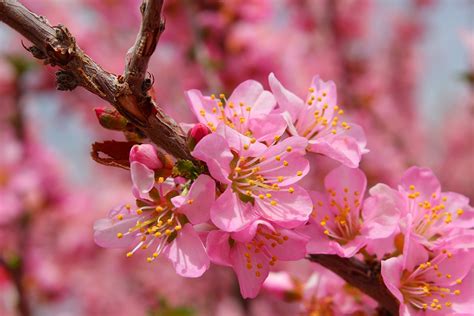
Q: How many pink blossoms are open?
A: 8